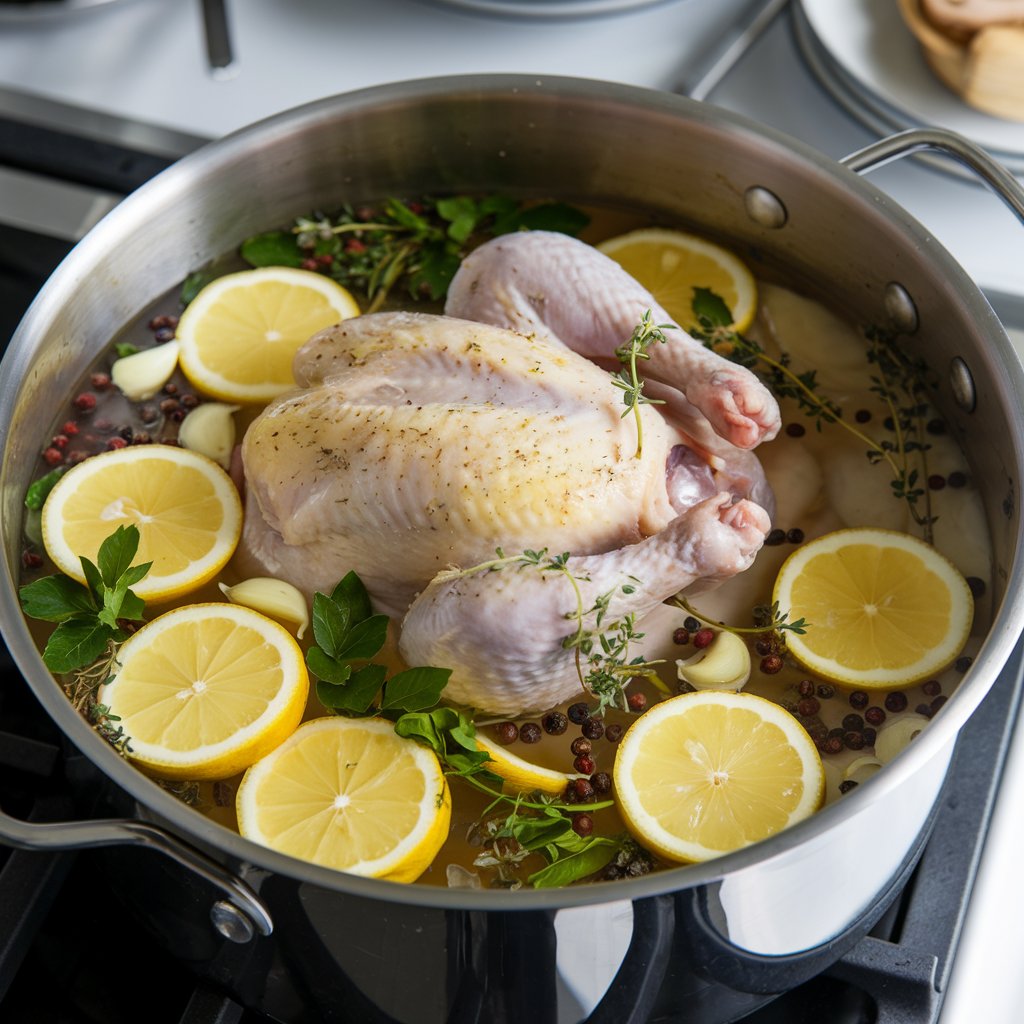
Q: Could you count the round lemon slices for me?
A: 7